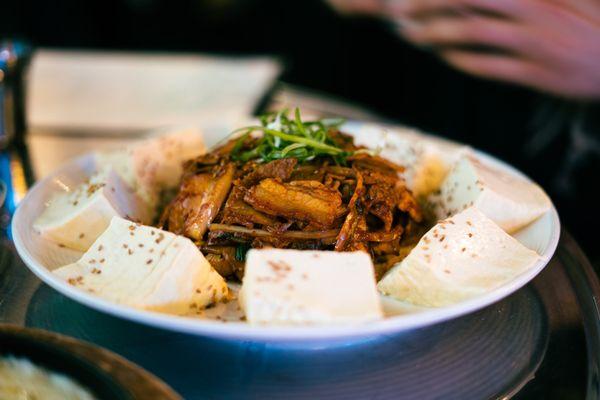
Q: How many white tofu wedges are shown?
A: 7